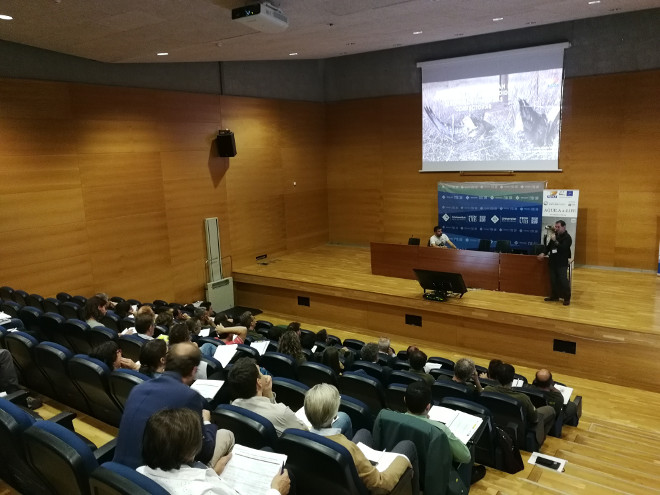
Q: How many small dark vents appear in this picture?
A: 3